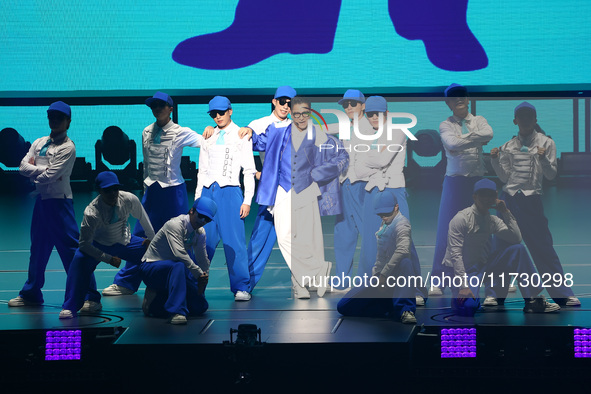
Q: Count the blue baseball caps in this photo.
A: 12